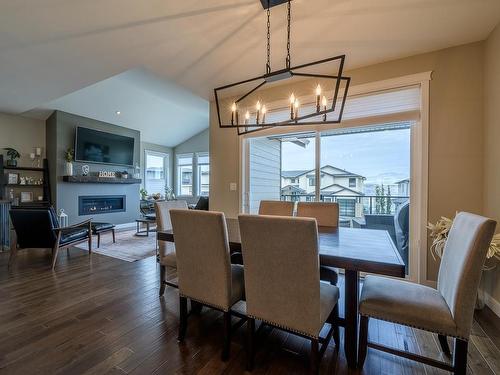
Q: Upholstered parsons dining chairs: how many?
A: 6